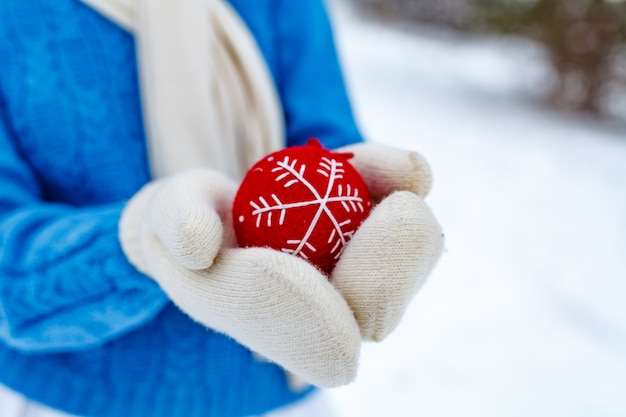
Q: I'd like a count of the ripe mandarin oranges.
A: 0